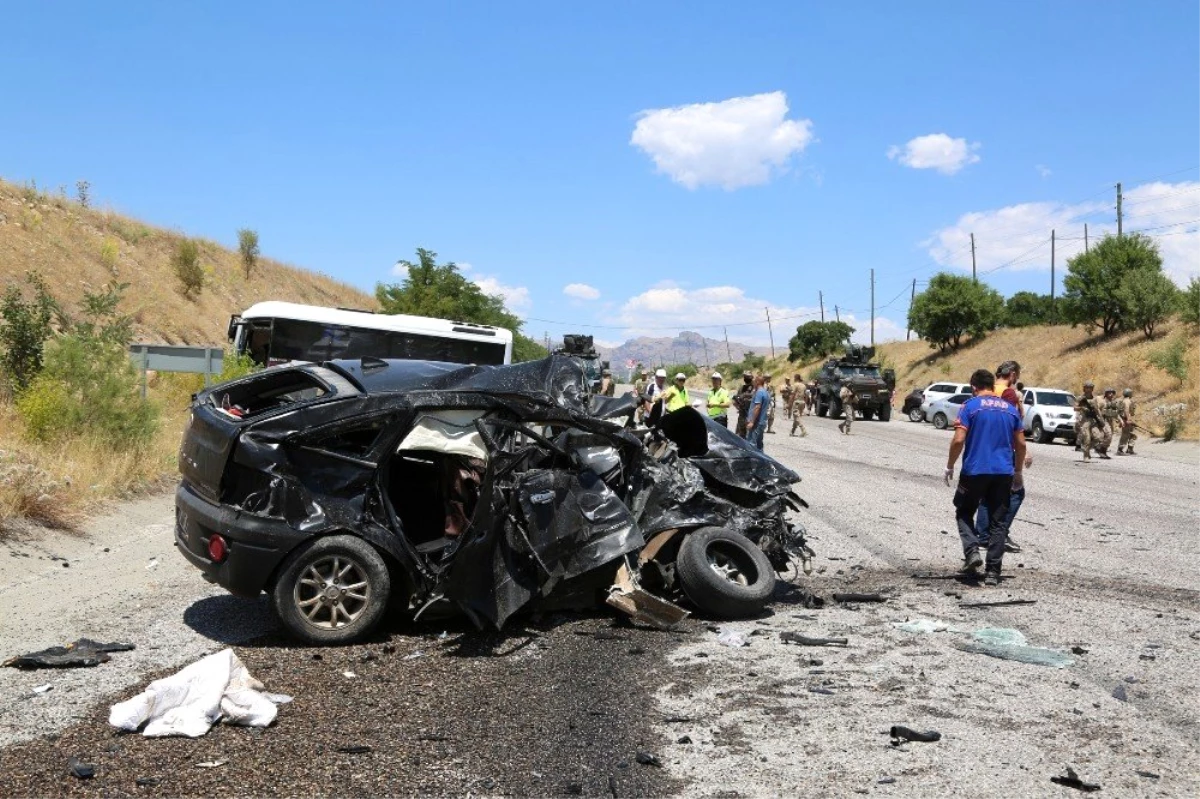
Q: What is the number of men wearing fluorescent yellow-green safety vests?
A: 2